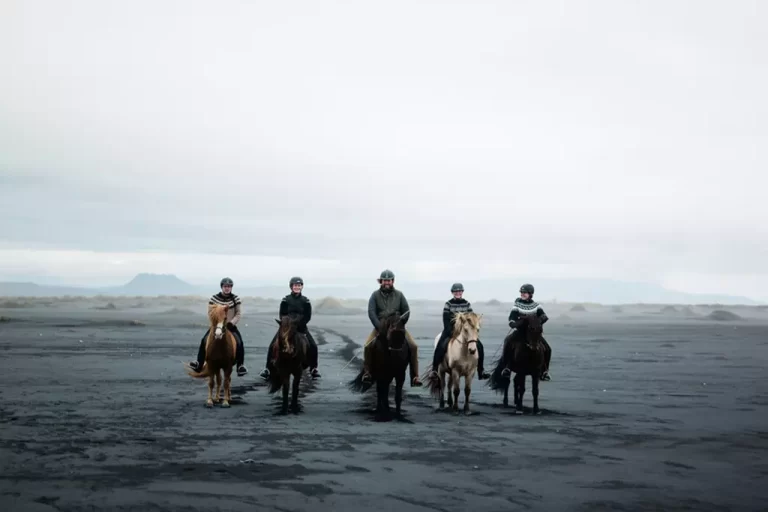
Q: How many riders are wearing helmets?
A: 5